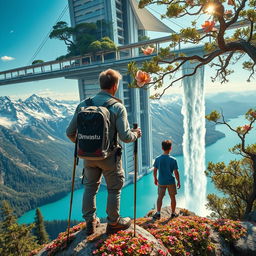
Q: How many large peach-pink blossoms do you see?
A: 3